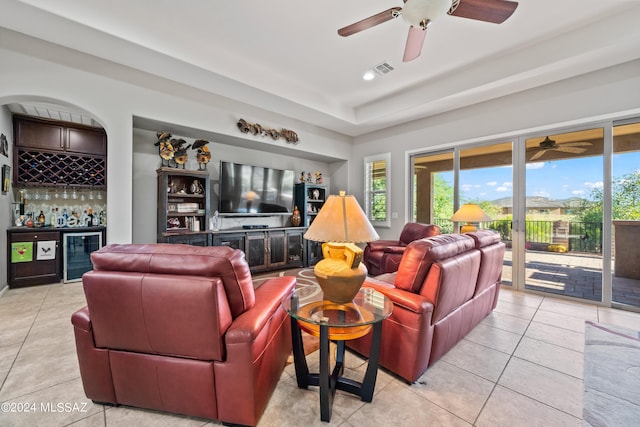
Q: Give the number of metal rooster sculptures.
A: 3